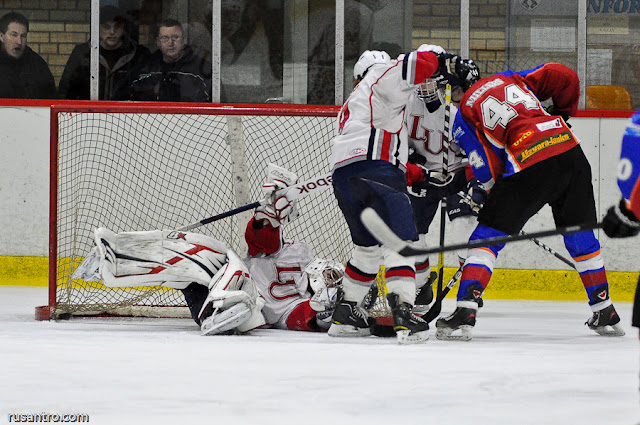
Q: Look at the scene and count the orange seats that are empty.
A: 1